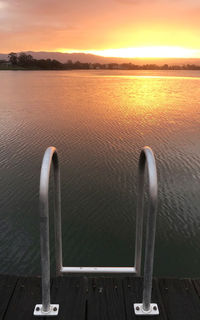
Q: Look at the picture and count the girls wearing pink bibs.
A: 0